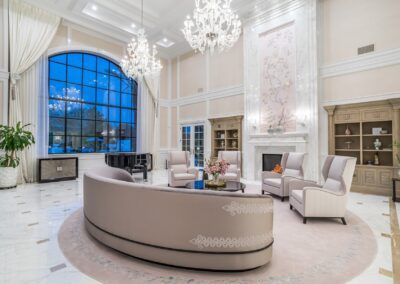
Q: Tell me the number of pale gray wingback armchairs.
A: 4